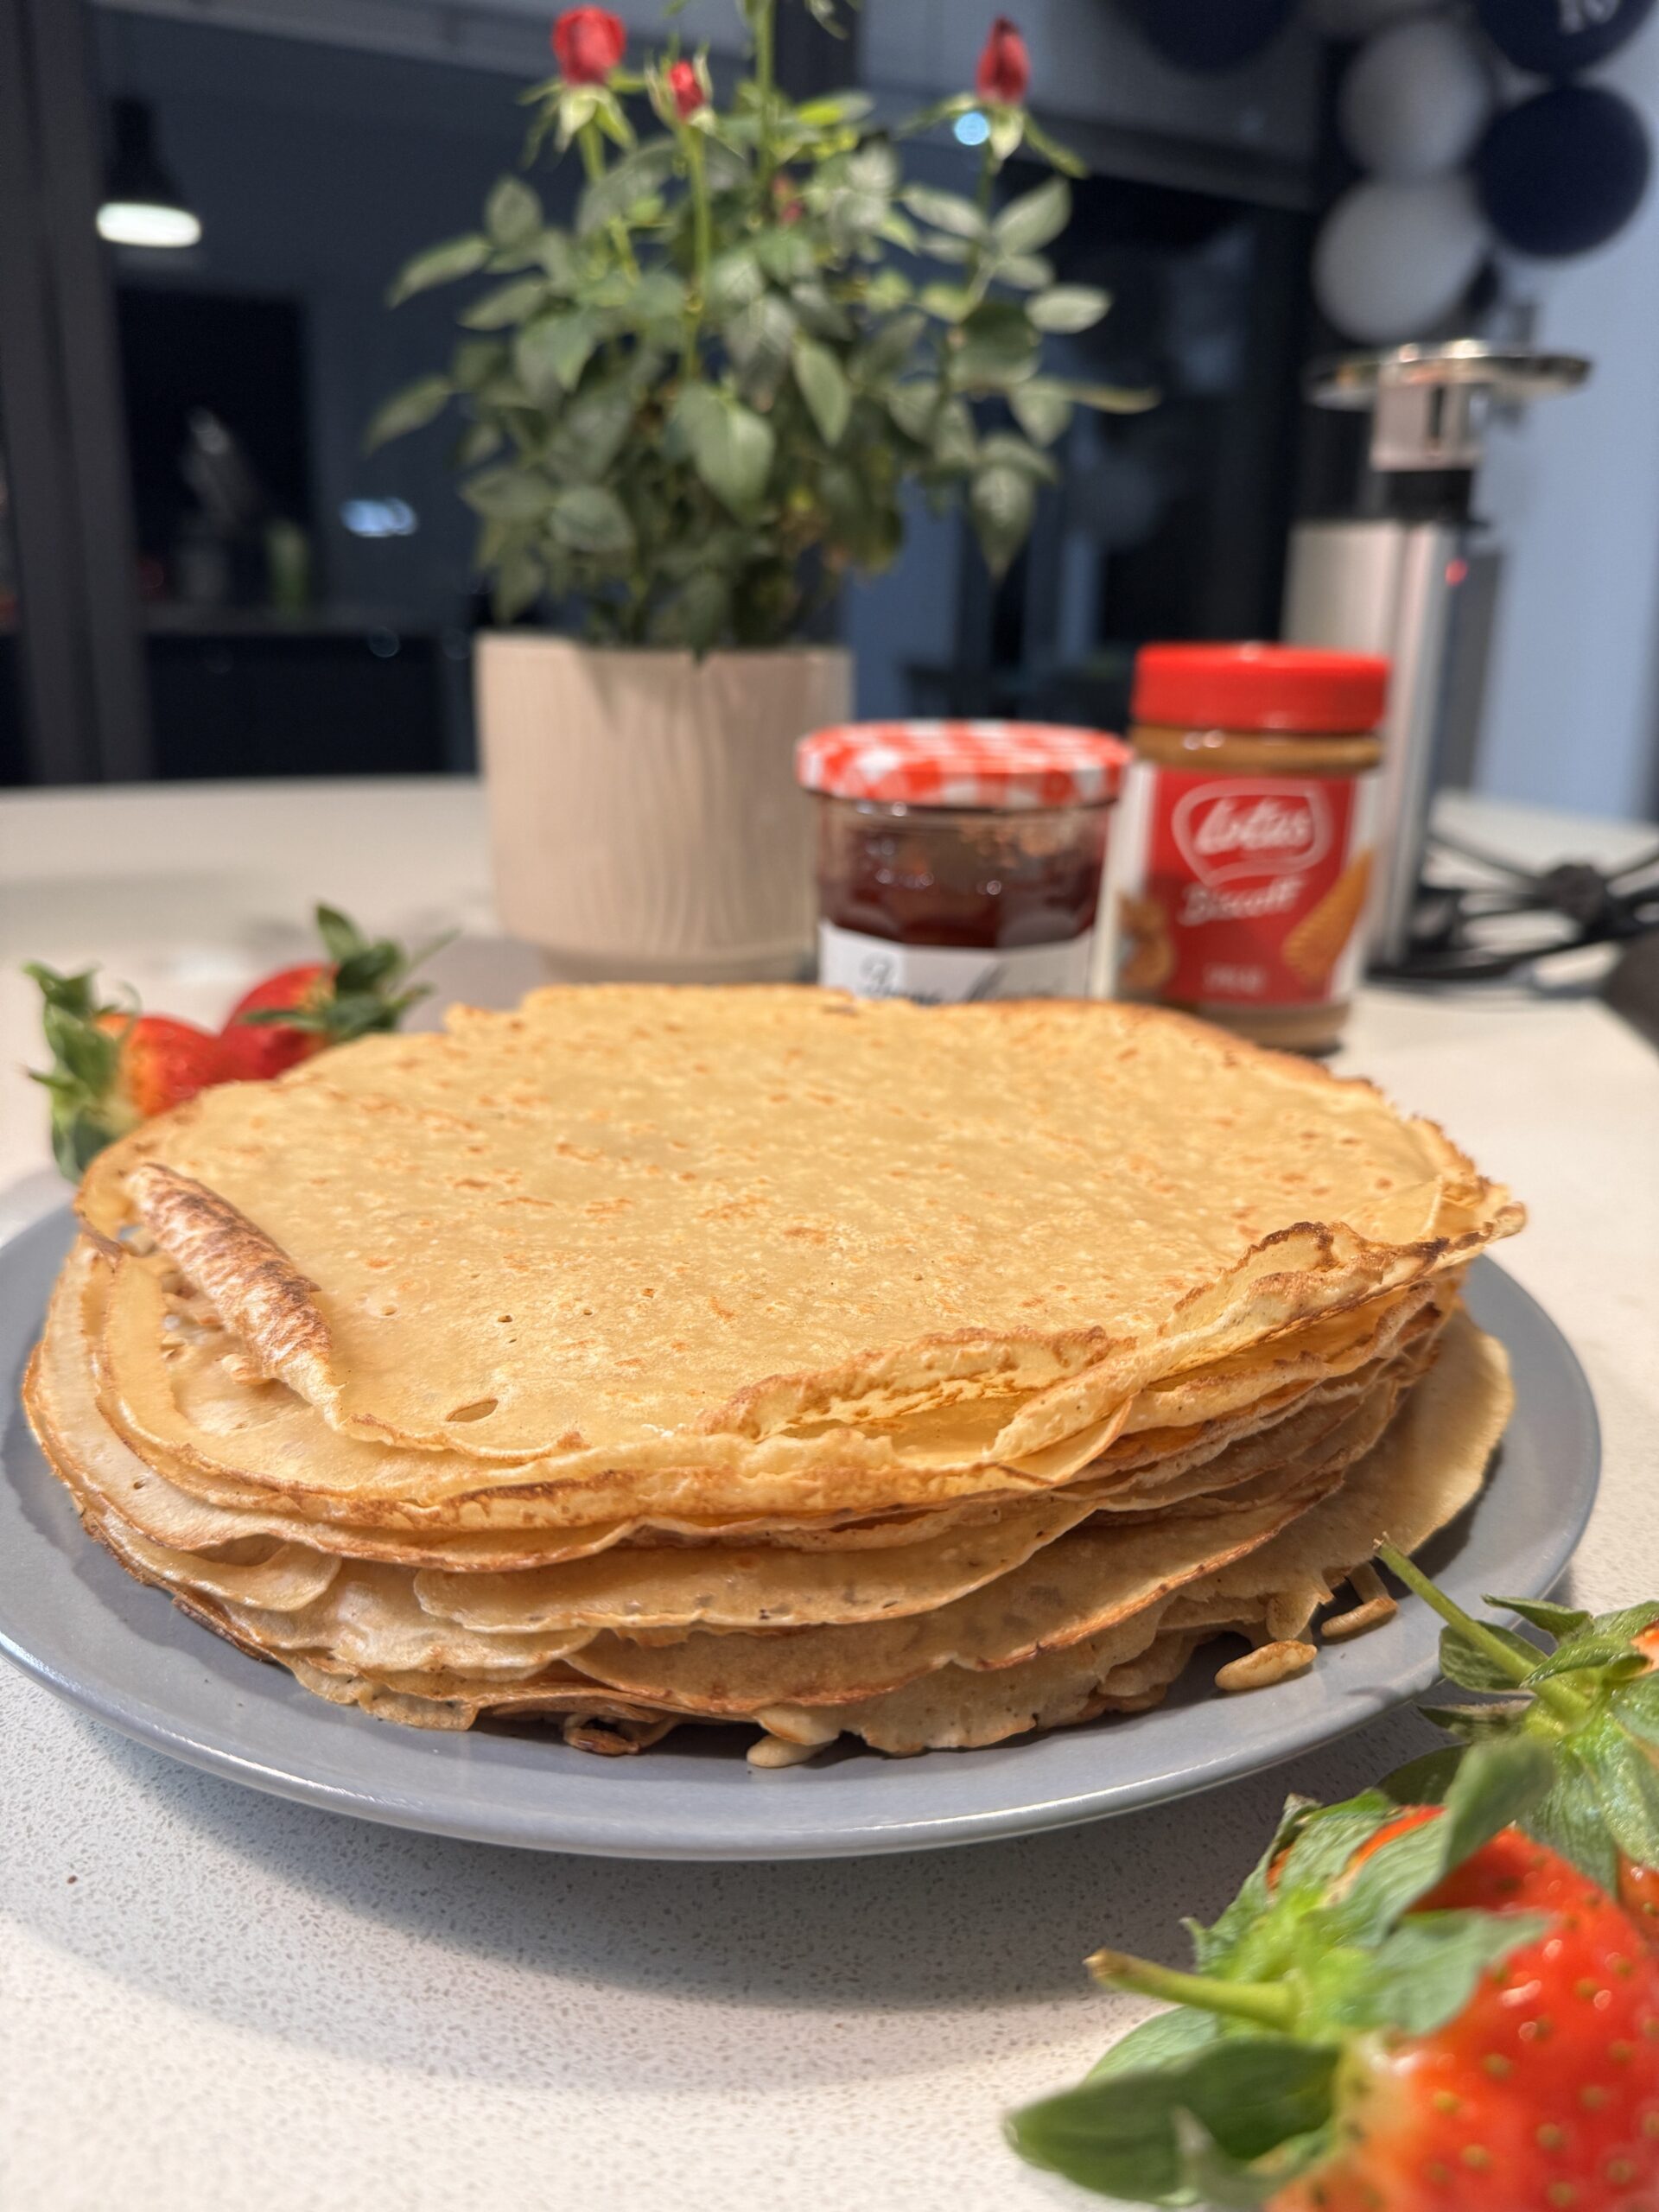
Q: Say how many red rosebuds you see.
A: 3